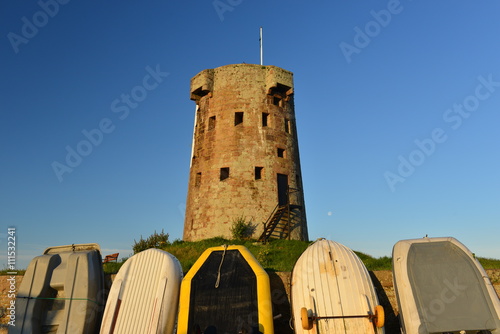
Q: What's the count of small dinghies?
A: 5